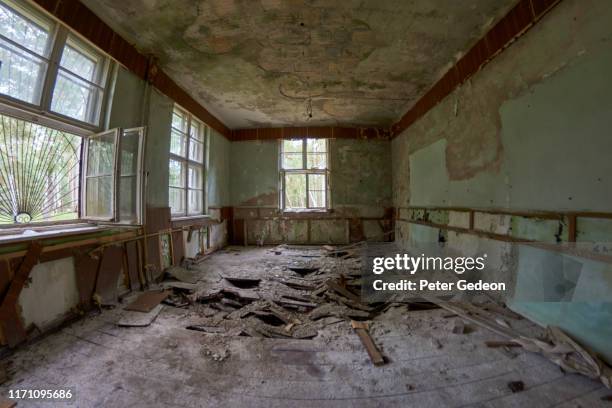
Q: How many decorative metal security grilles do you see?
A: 1